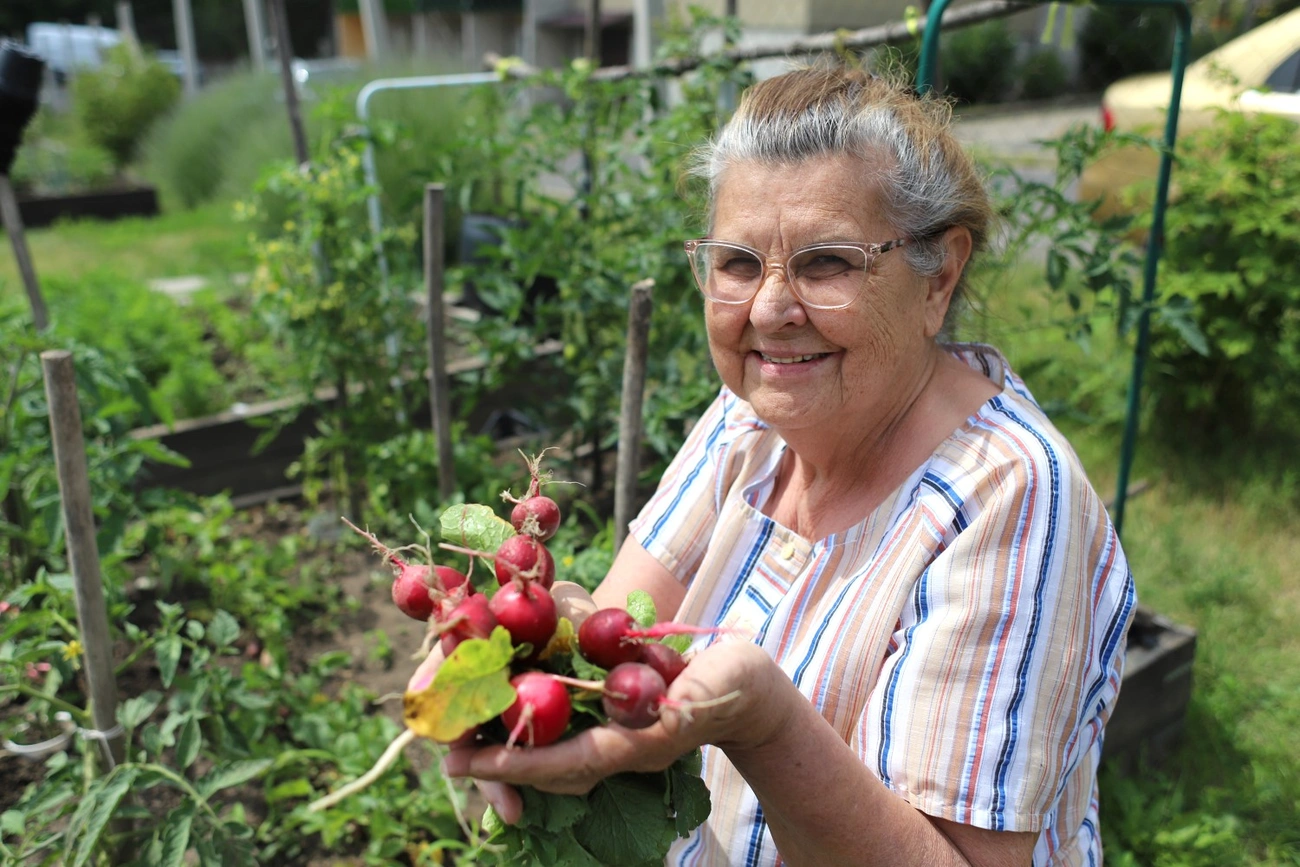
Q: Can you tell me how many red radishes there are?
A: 9